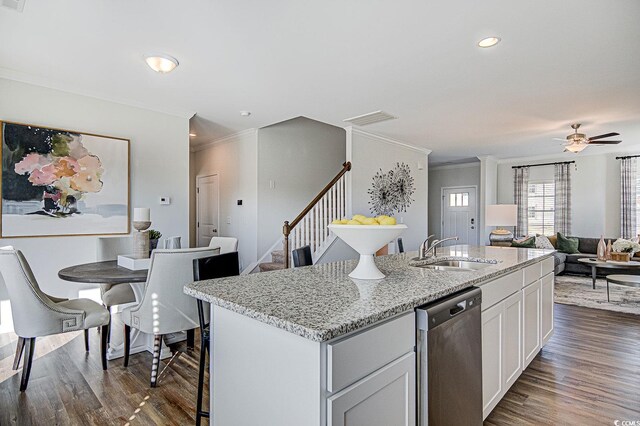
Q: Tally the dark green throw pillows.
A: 2